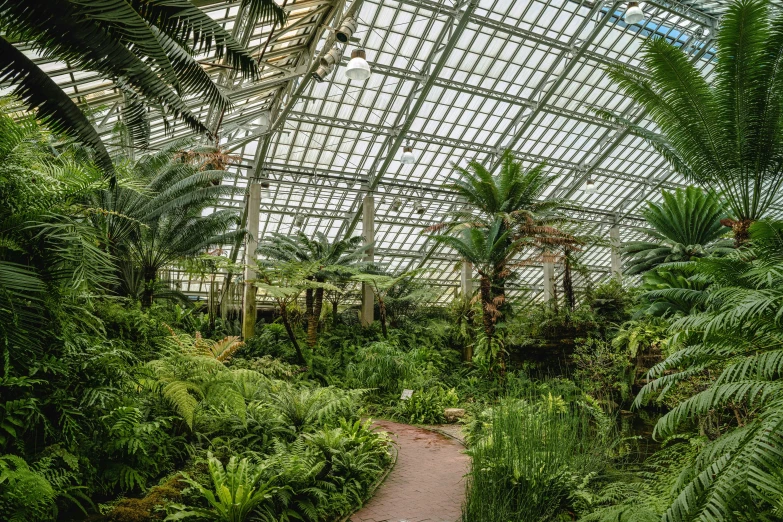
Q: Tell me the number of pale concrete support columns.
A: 5